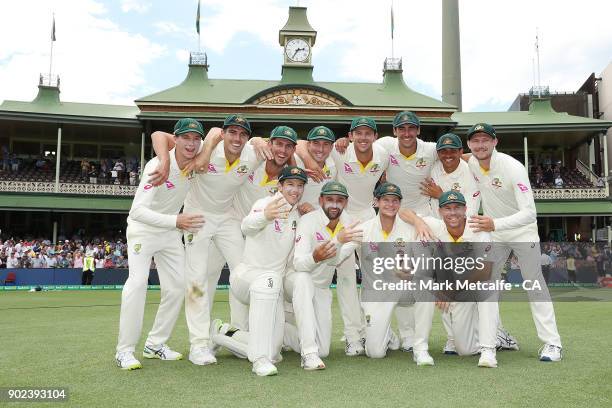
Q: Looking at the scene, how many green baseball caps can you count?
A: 12